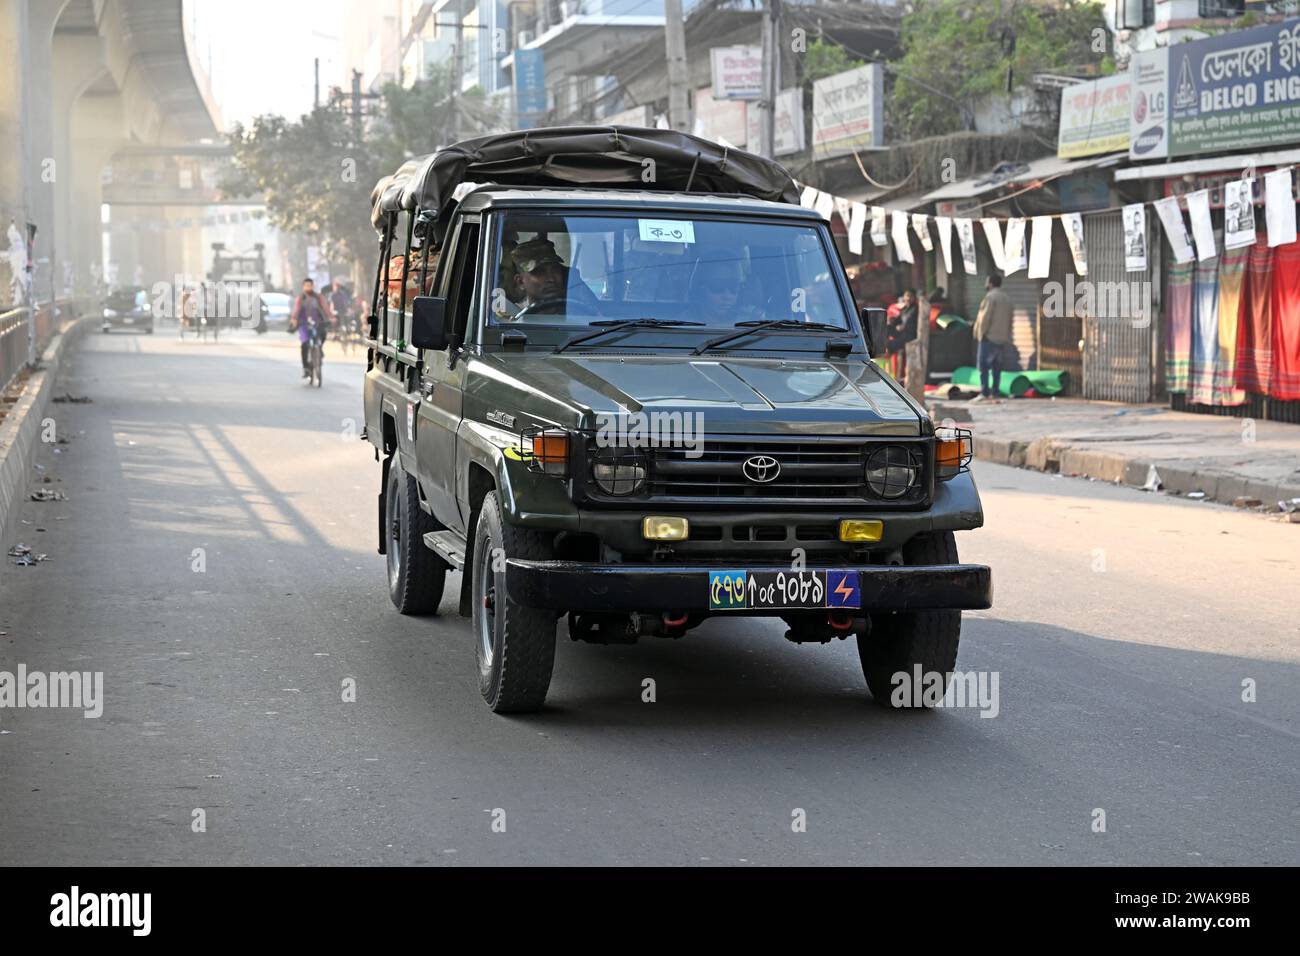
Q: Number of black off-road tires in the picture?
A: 3